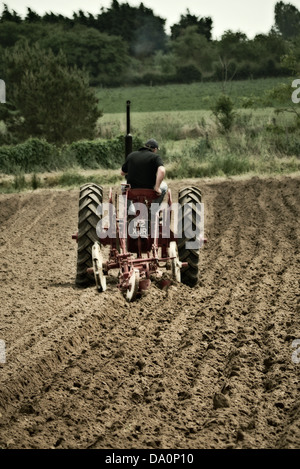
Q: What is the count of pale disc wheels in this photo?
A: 3